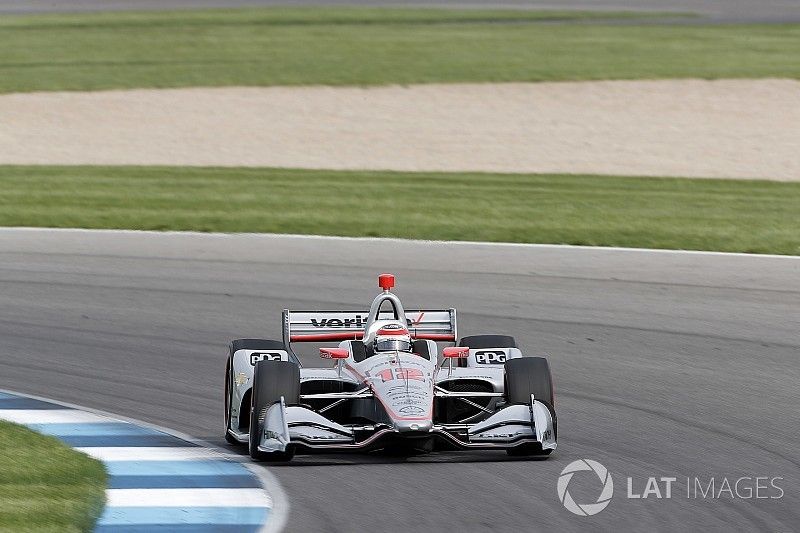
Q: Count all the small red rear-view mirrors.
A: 2